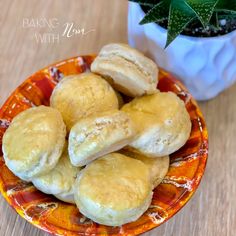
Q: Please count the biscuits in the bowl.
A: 8